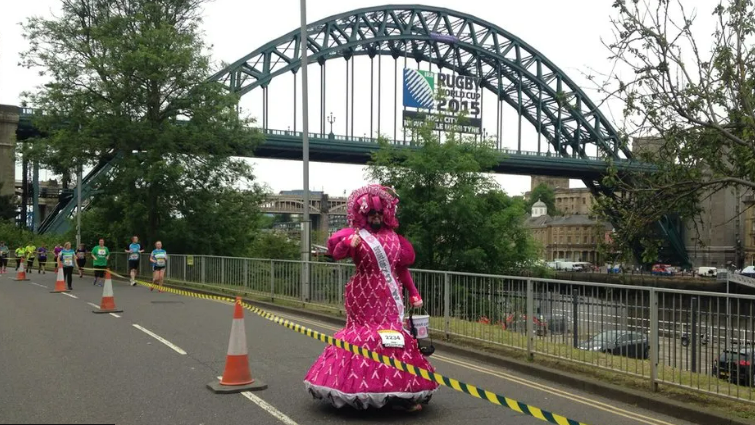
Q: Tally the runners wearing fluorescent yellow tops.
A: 2